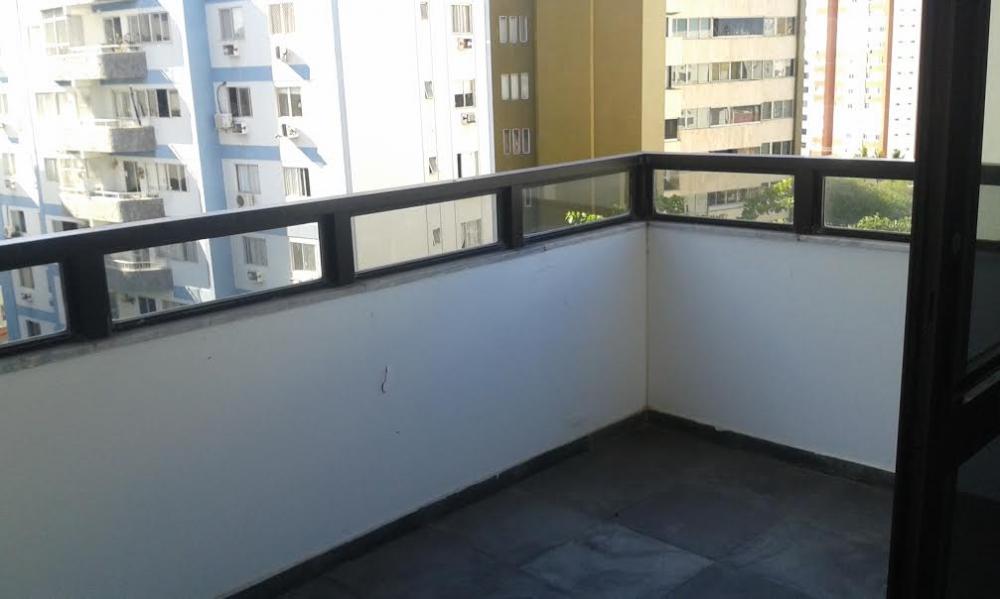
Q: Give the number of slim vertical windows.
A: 9